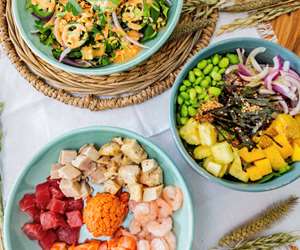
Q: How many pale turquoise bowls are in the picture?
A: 3